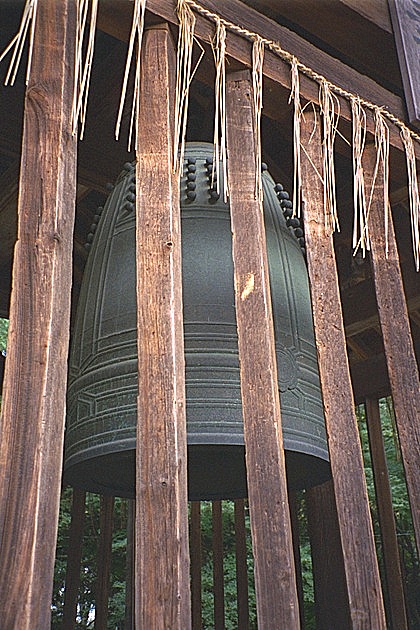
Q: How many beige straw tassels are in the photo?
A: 11